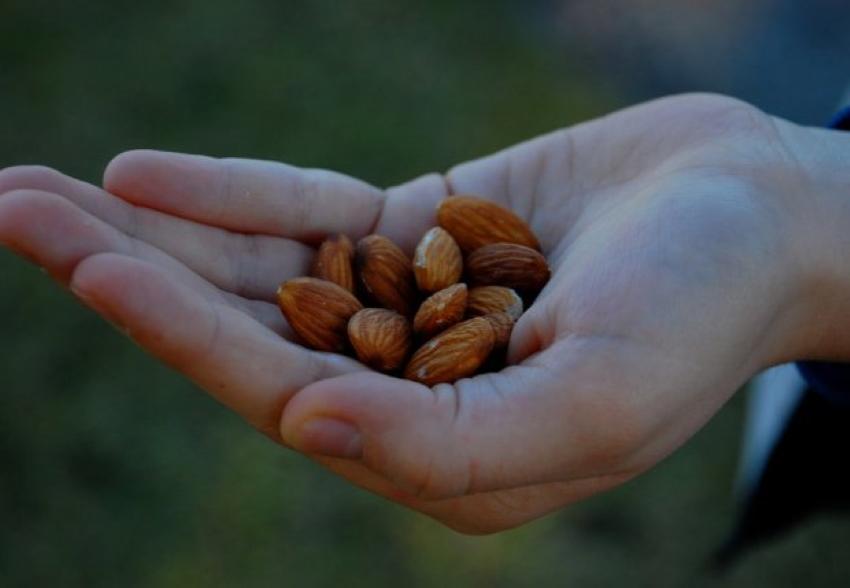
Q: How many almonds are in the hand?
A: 11